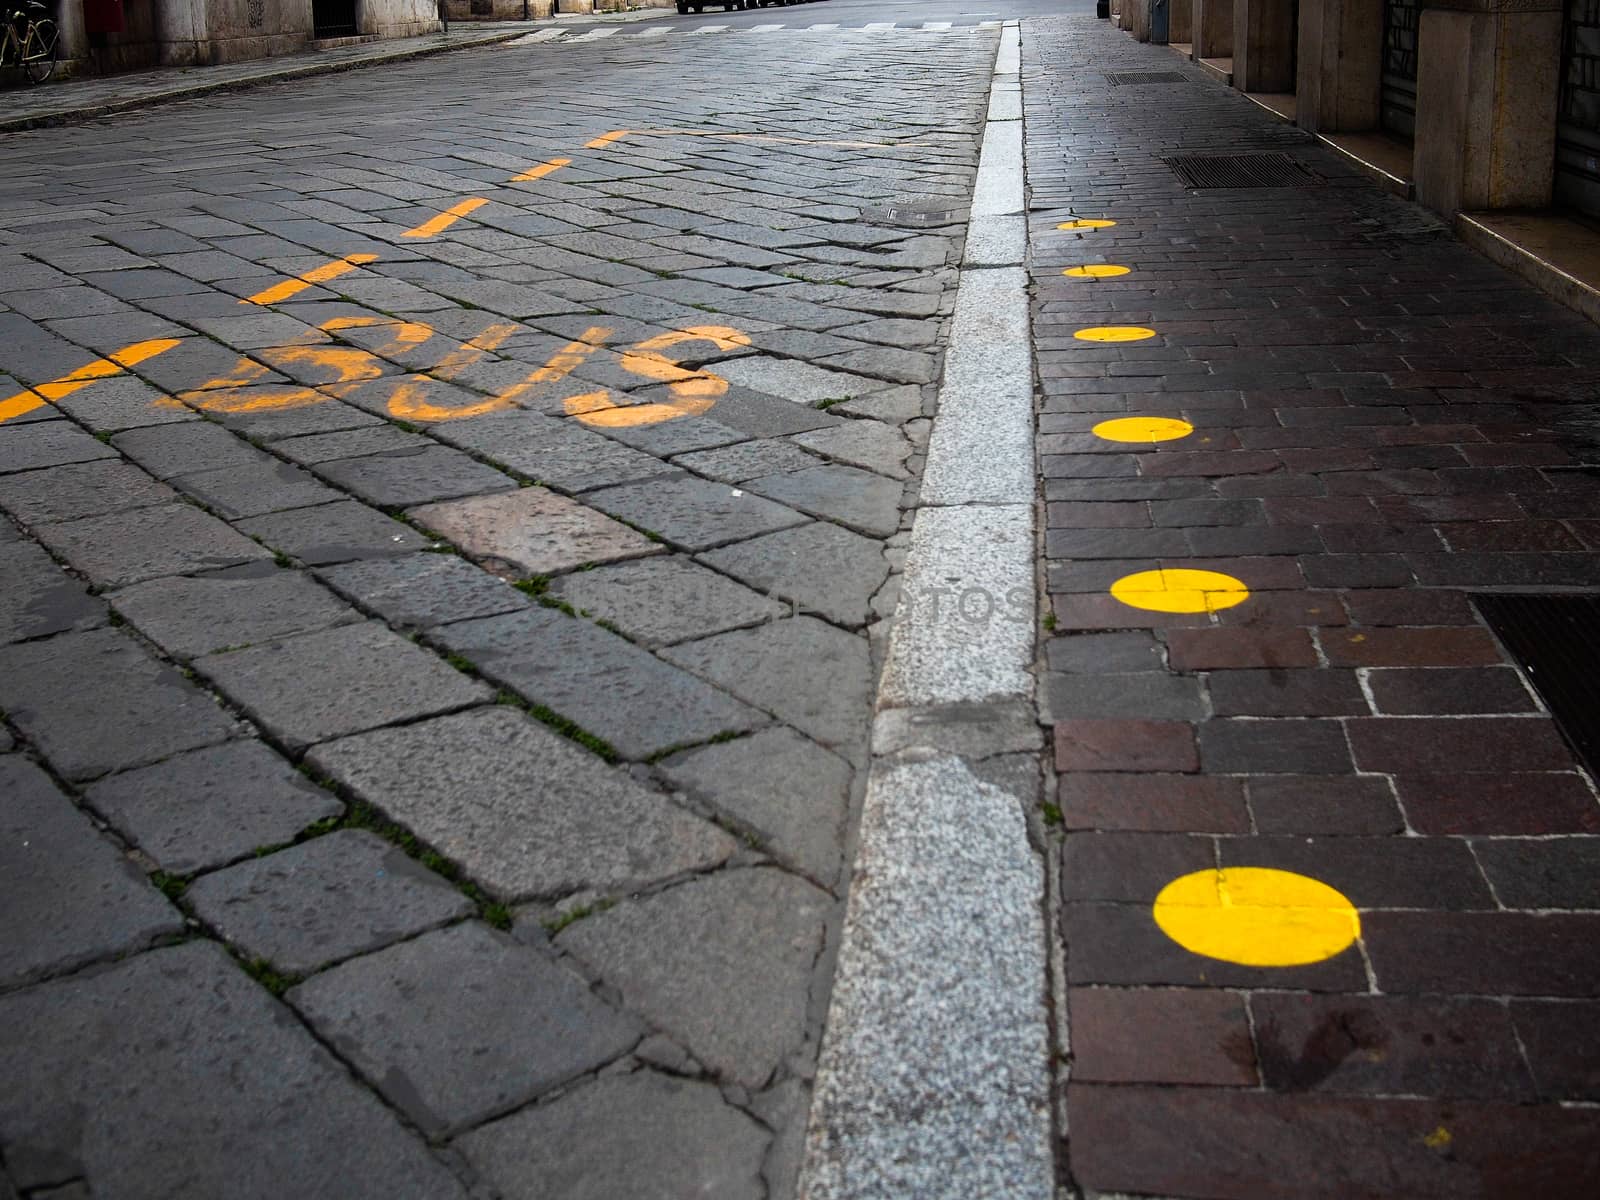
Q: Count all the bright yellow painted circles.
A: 6